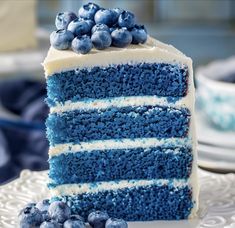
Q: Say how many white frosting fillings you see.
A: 3